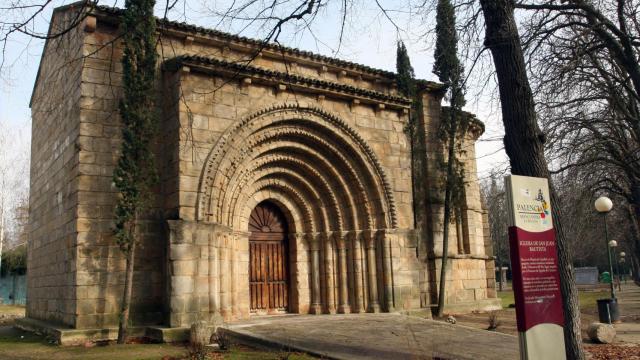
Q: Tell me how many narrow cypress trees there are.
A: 3